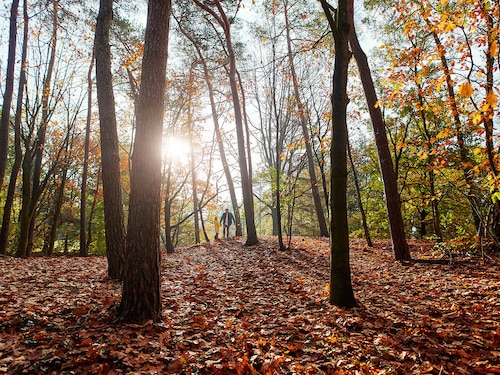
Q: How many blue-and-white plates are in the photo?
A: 0